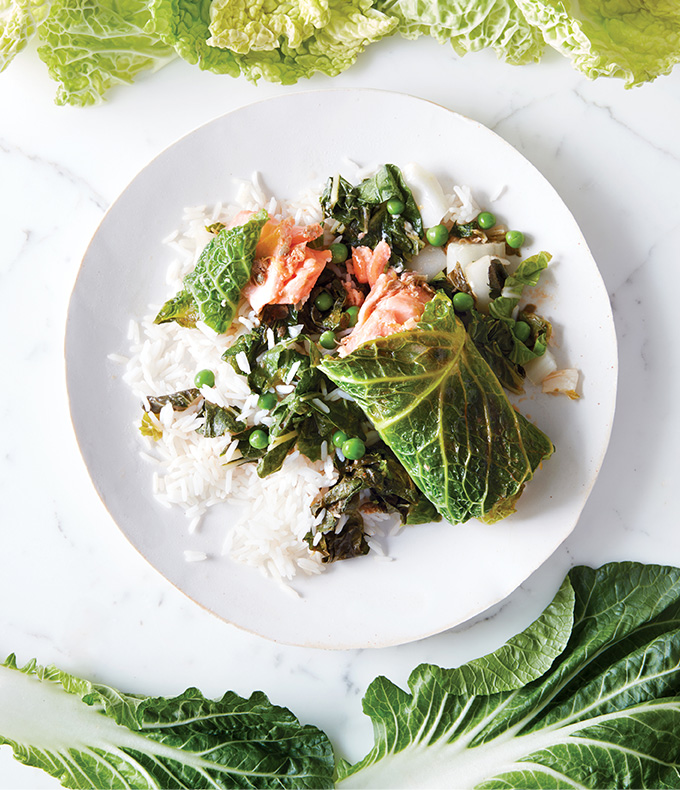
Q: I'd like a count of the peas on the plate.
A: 15